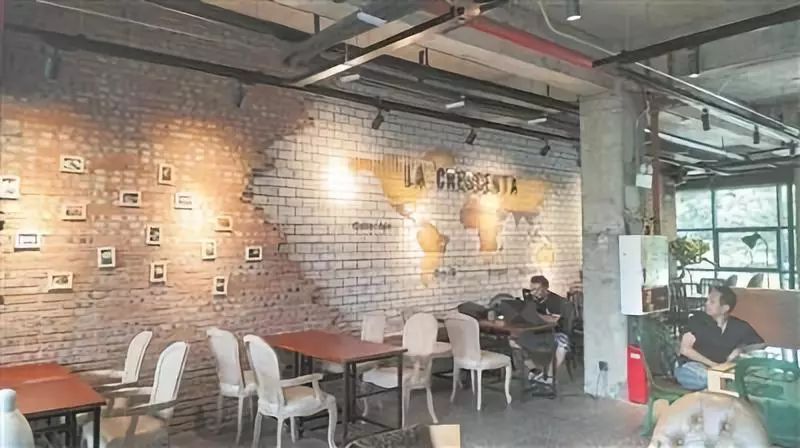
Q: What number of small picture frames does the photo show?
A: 15